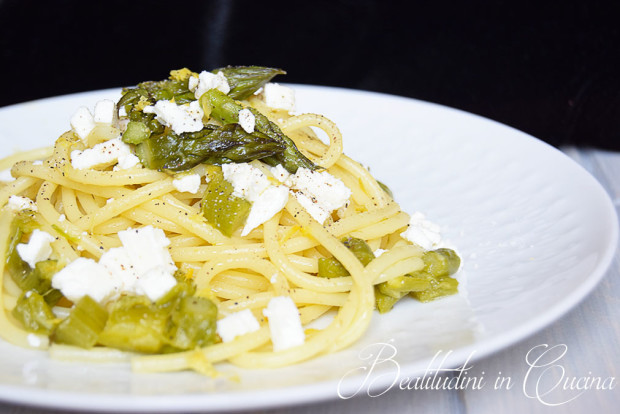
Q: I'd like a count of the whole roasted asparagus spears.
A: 3